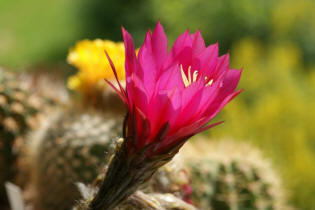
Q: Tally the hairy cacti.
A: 3